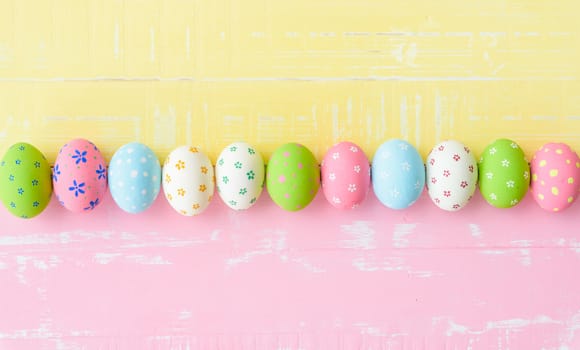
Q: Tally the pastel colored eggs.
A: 11